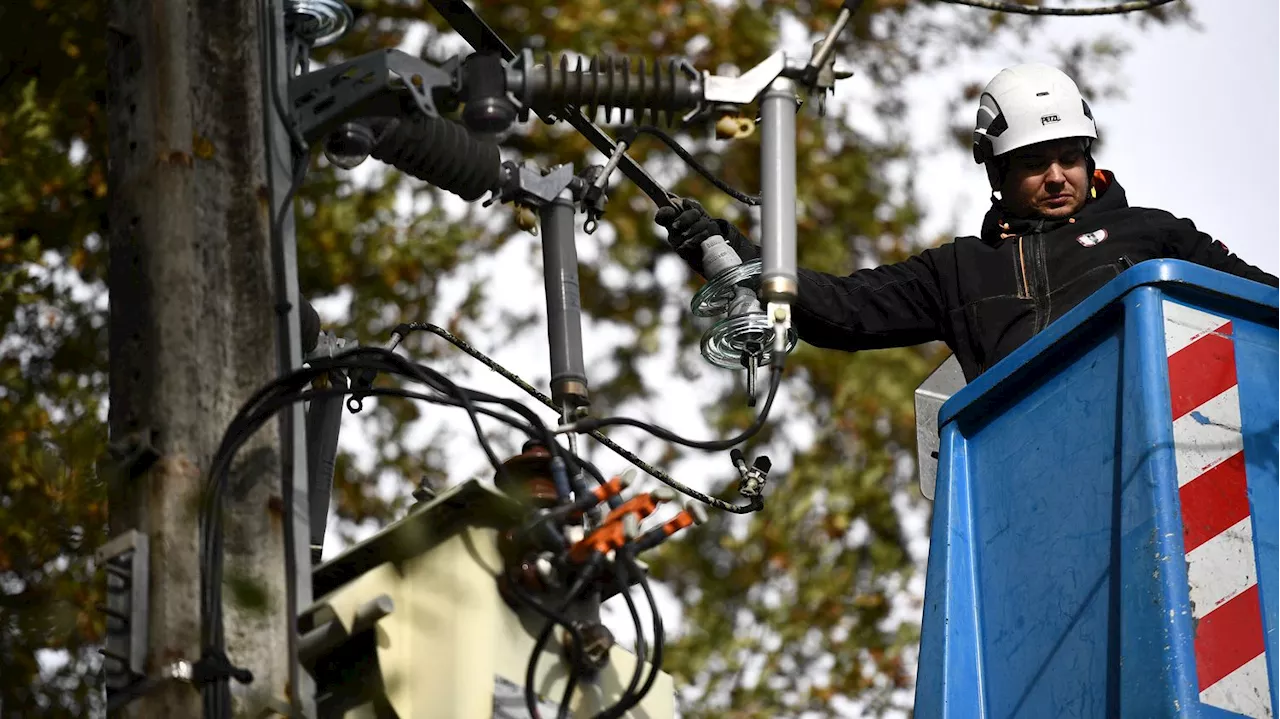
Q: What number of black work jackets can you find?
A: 1